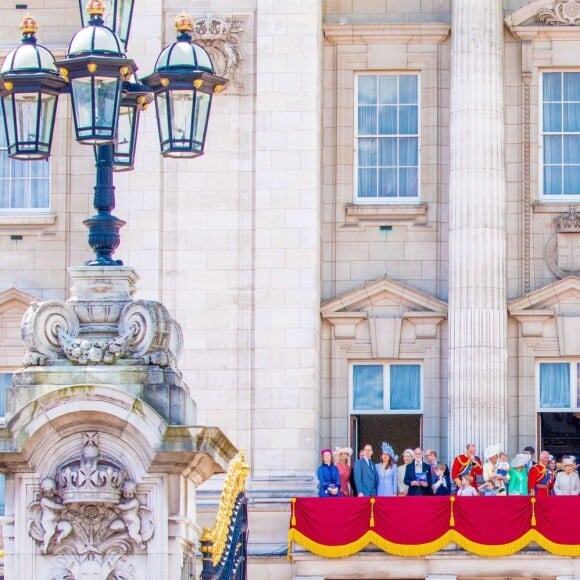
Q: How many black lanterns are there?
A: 5